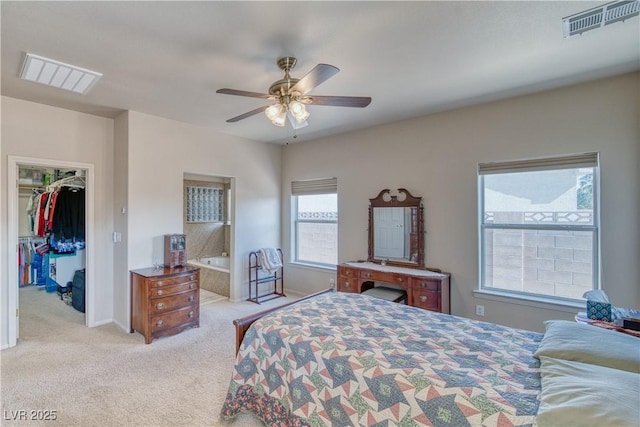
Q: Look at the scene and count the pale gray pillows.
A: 2